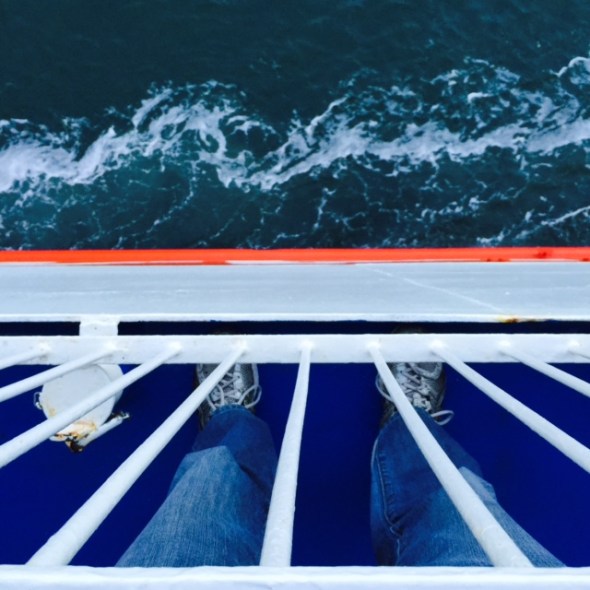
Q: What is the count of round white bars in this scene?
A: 9